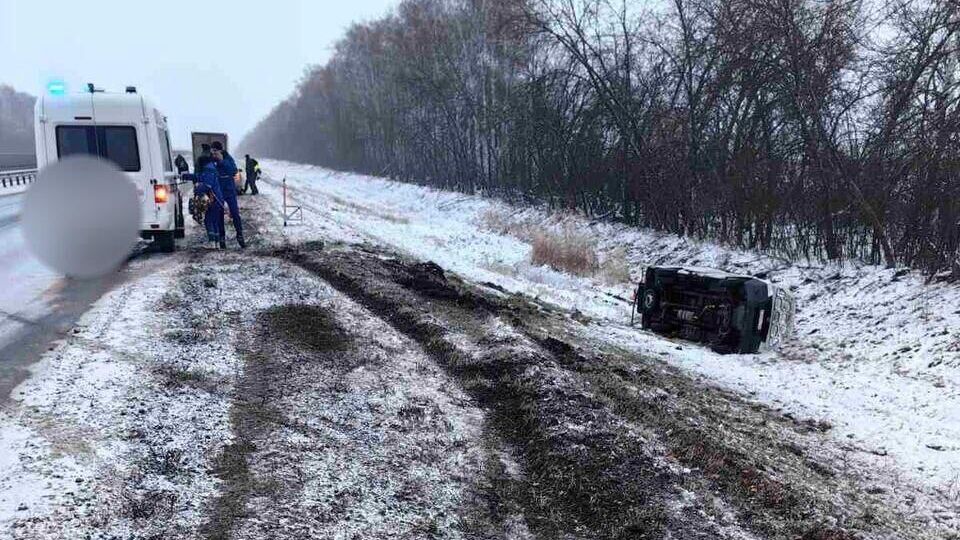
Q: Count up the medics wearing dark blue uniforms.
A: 2